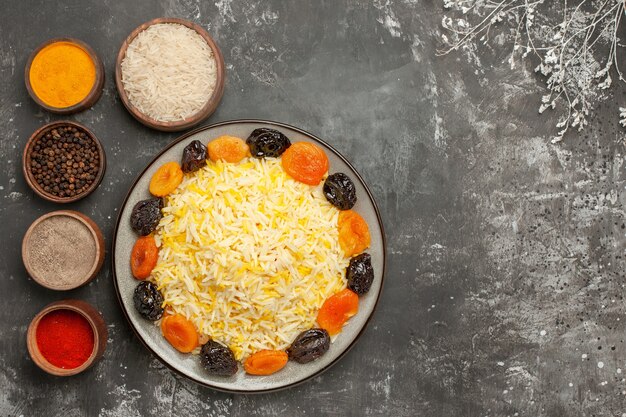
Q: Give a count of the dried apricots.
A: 8